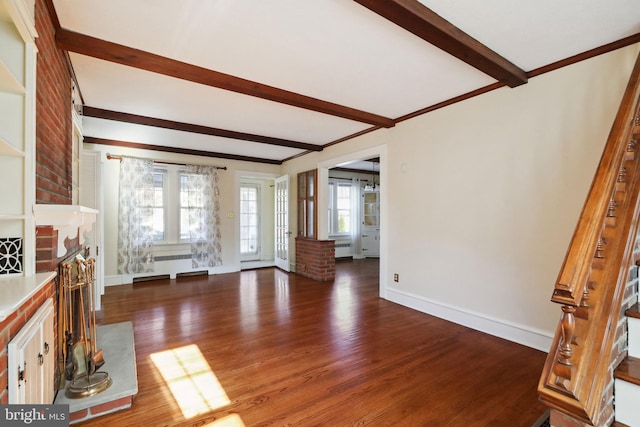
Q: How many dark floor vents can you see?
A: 2